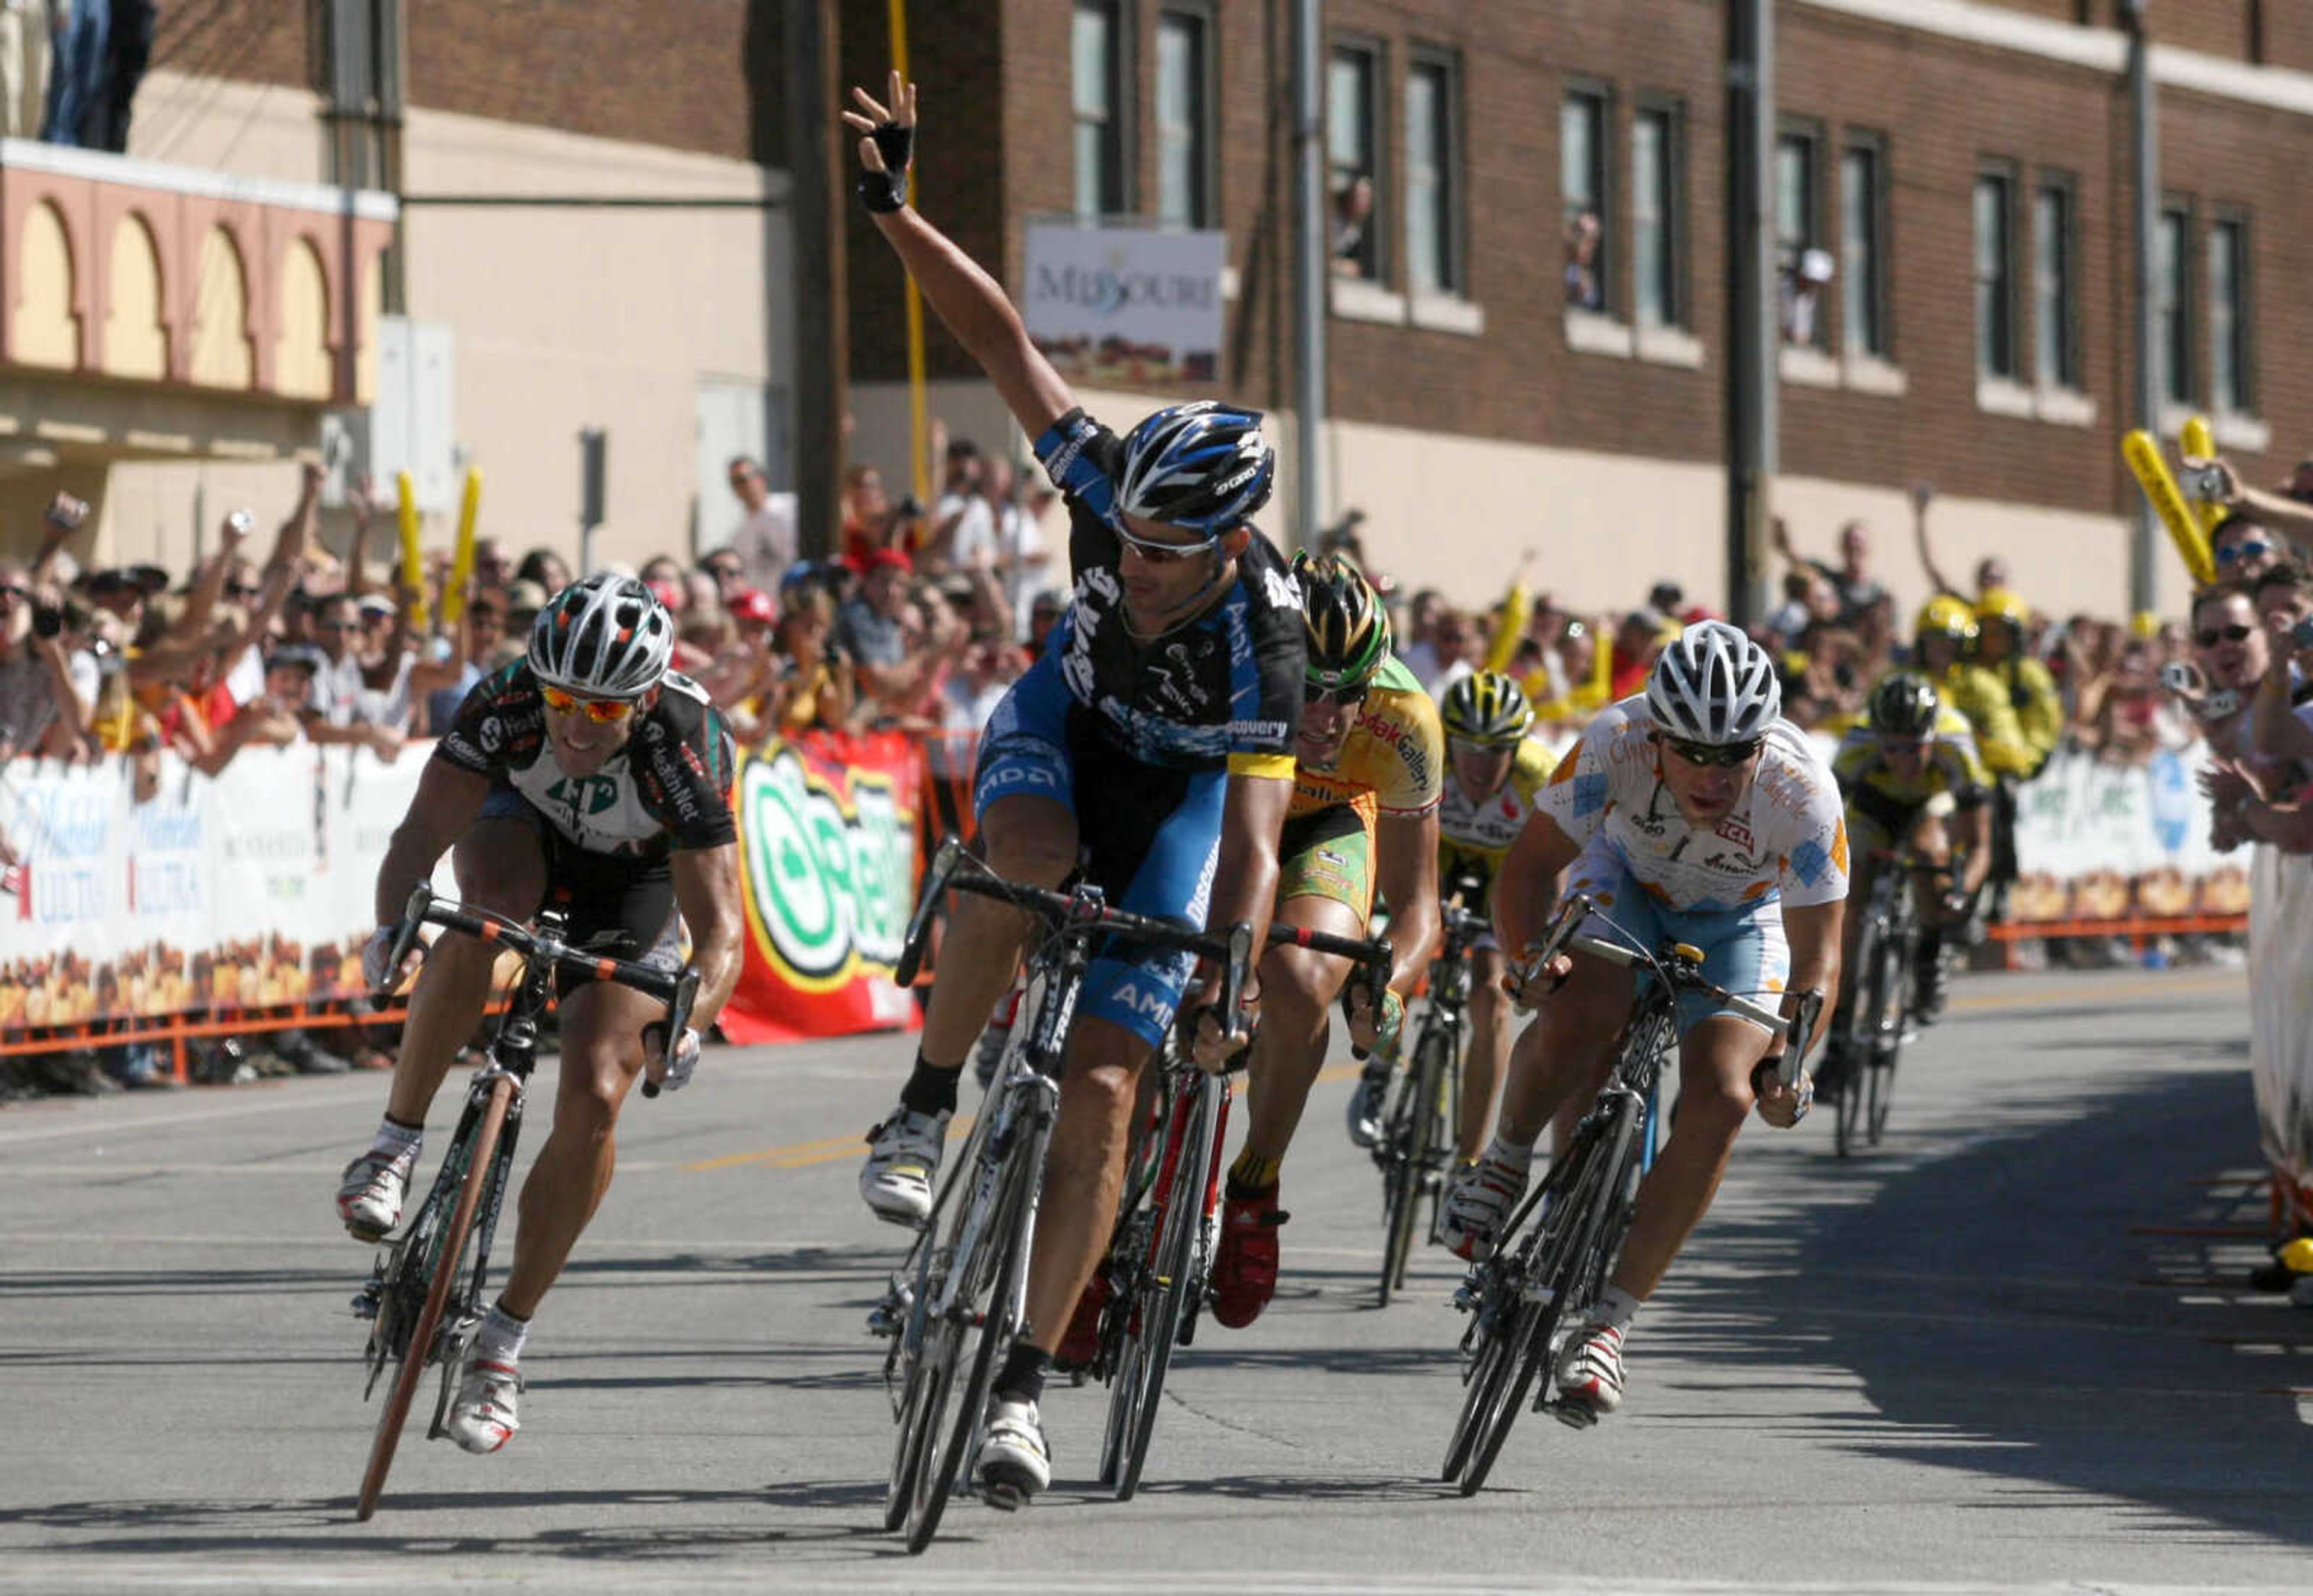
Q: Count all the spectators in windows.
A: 3